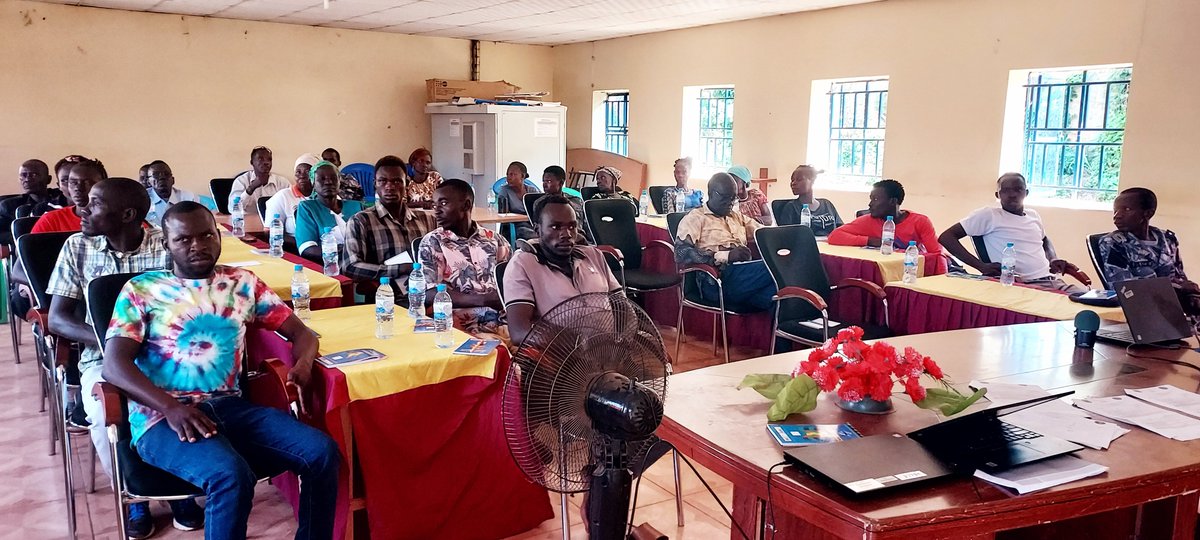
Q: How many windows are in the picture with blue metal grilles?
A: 4